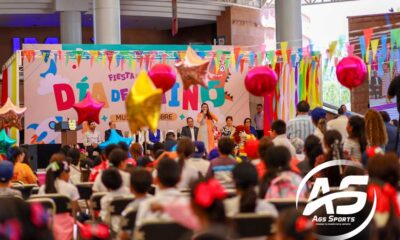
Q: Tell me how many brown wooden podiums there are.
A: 1